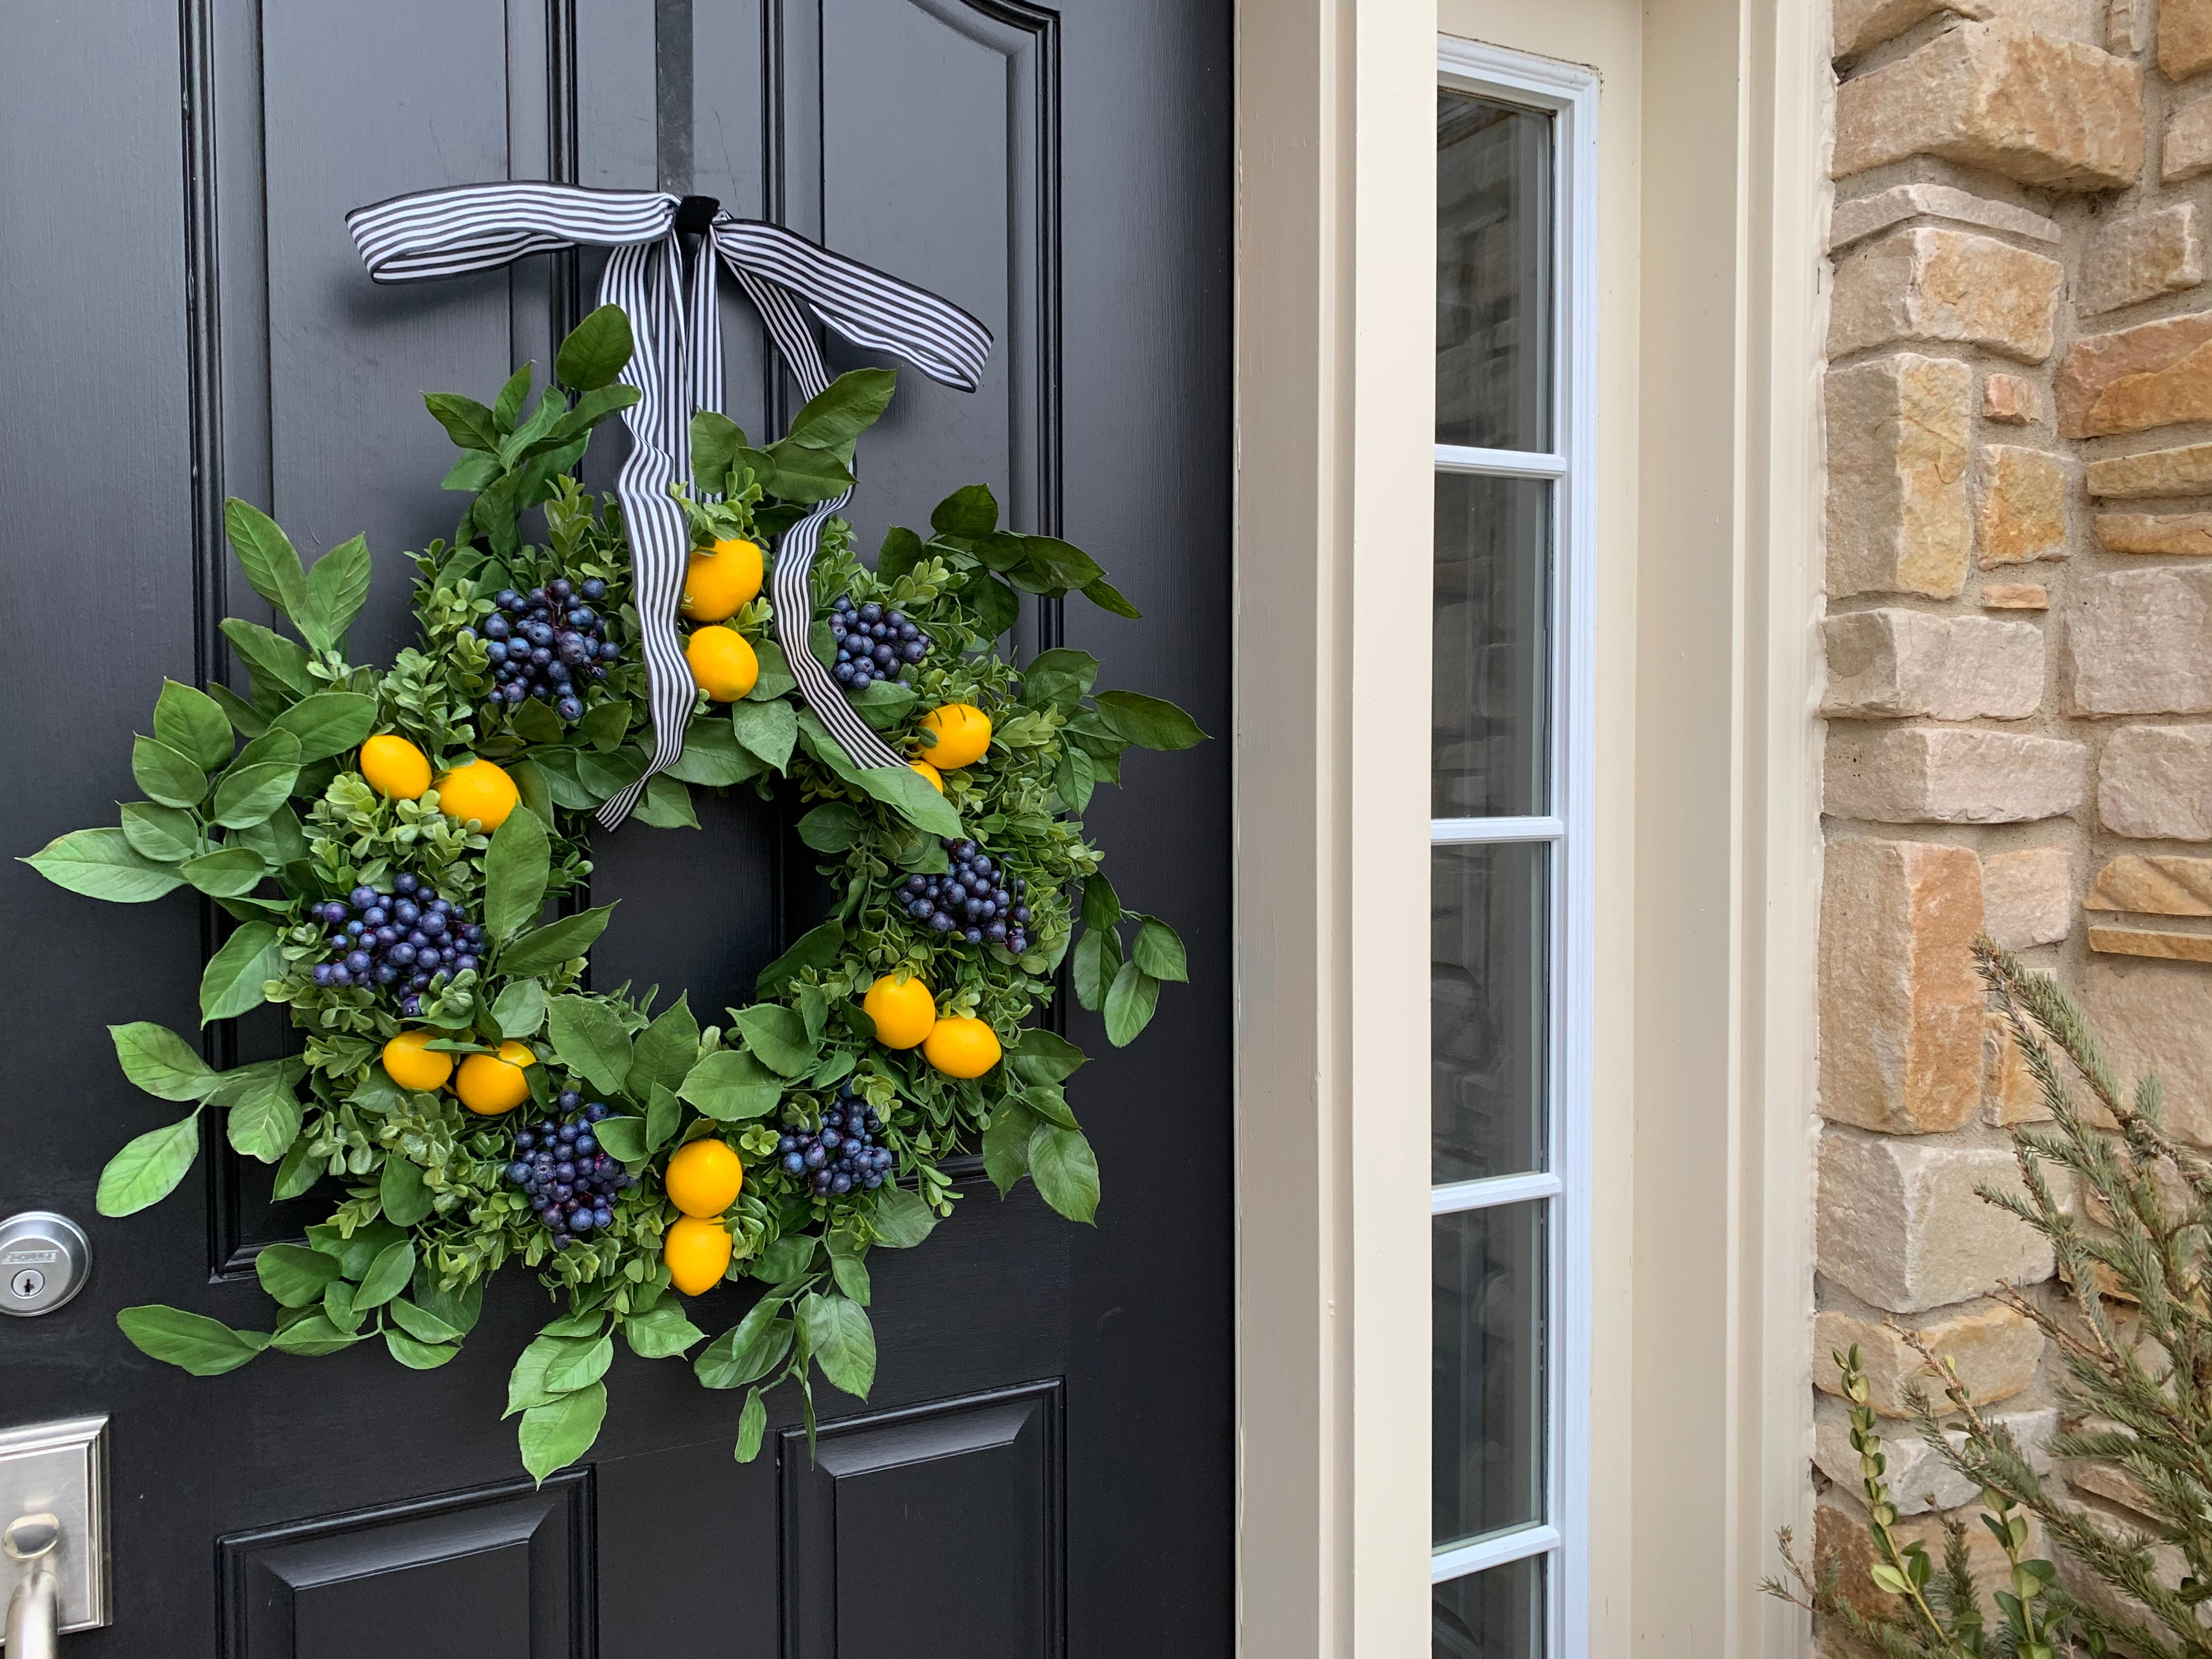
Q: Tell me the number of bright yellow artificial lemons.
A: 12